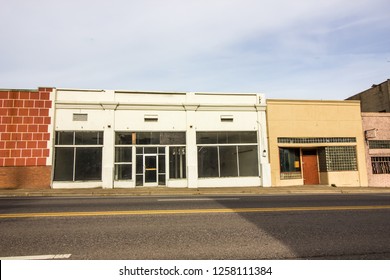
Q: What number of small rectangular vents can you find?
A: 3